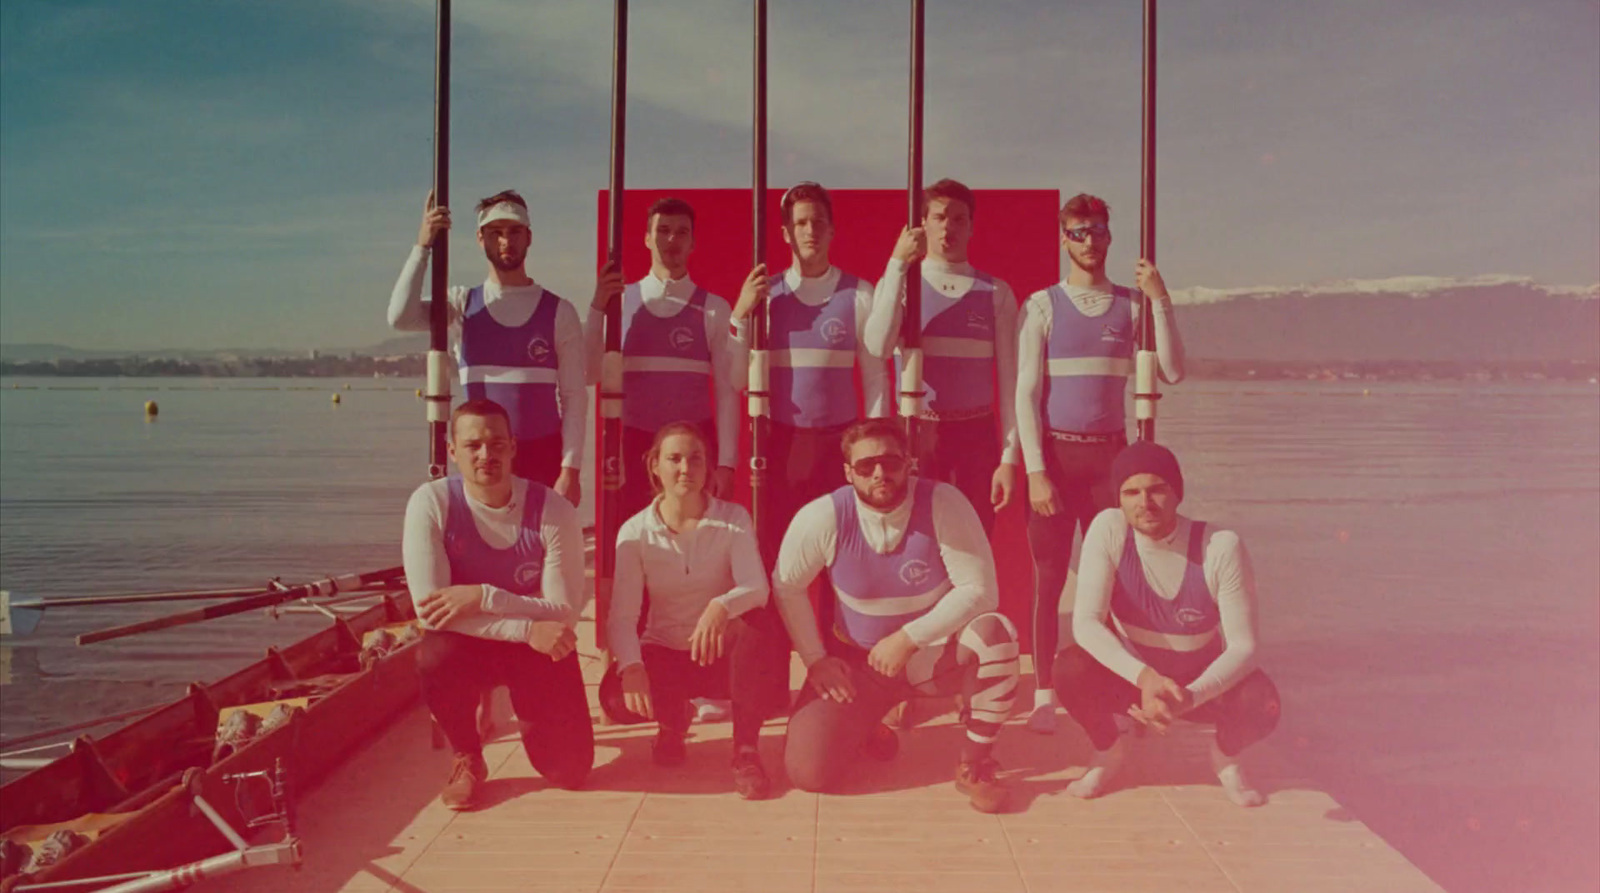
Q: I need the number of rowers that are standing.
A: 5